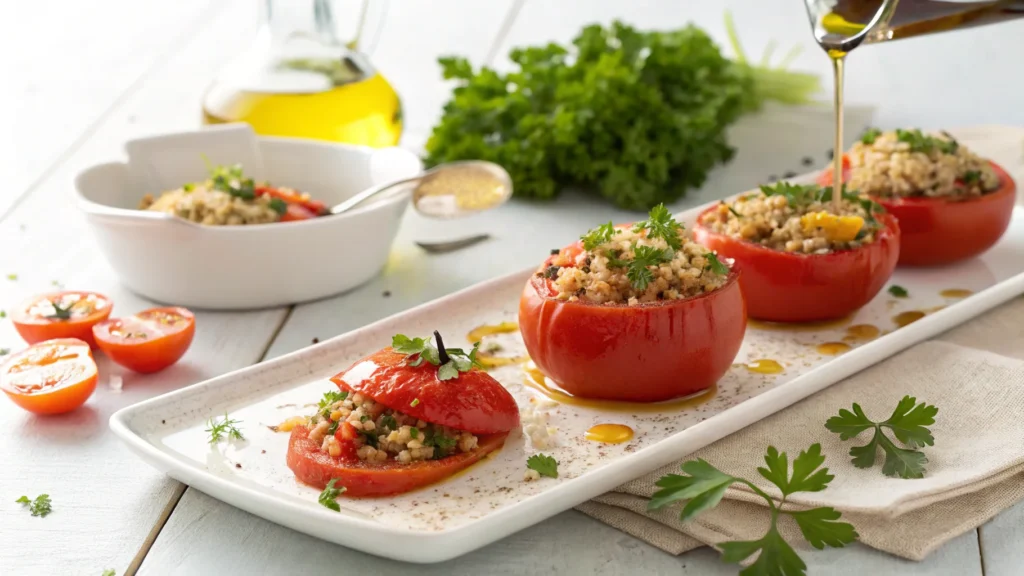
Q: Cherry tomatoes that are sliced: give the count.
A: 3